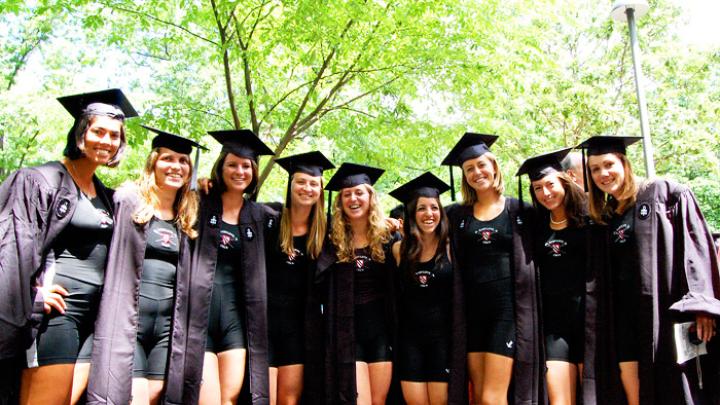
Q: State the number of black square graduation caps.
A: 9